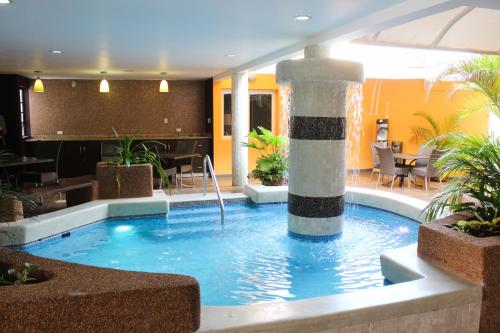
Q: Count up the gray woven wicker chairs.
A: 4